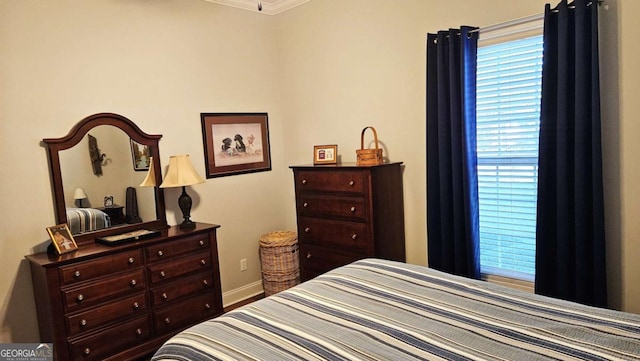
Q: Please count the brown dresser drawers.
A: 12